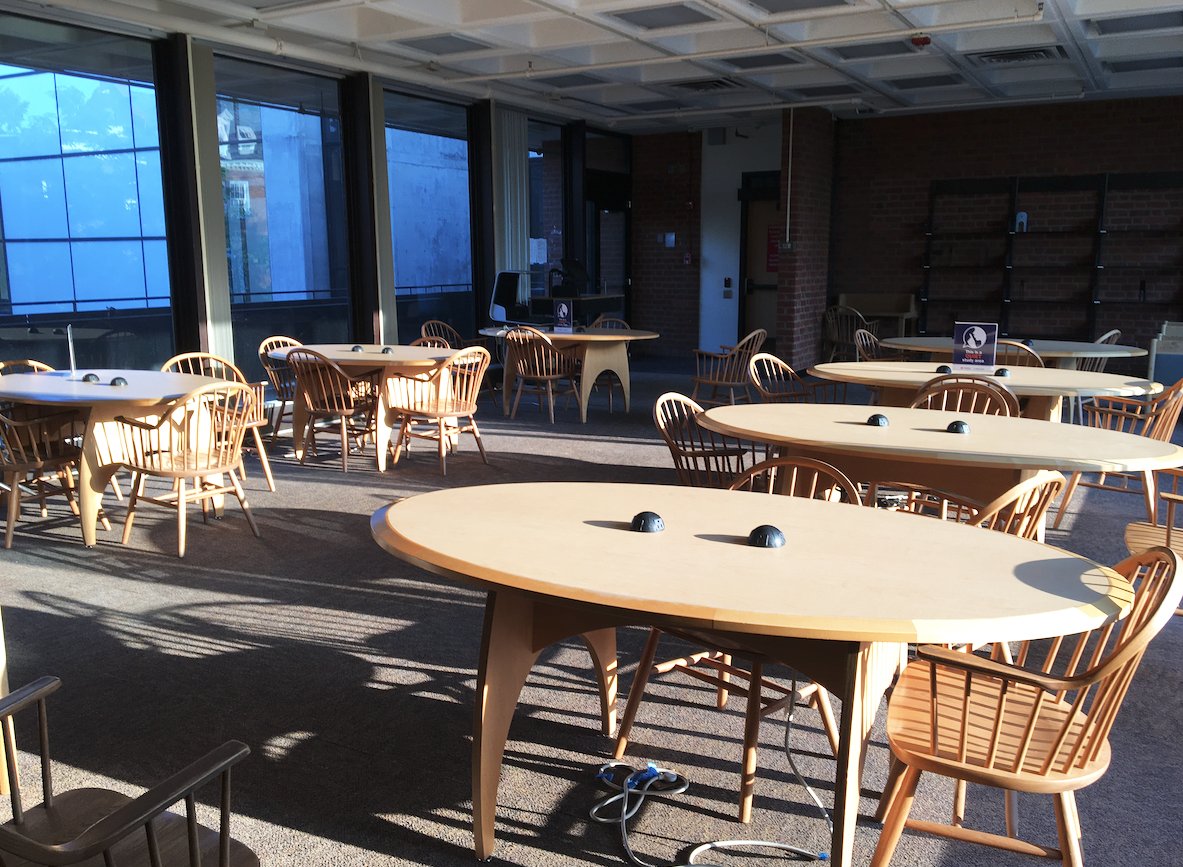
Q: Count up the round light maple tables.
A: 7